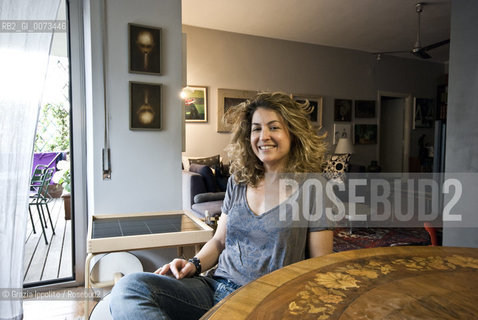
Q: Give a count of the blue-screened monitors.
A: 0